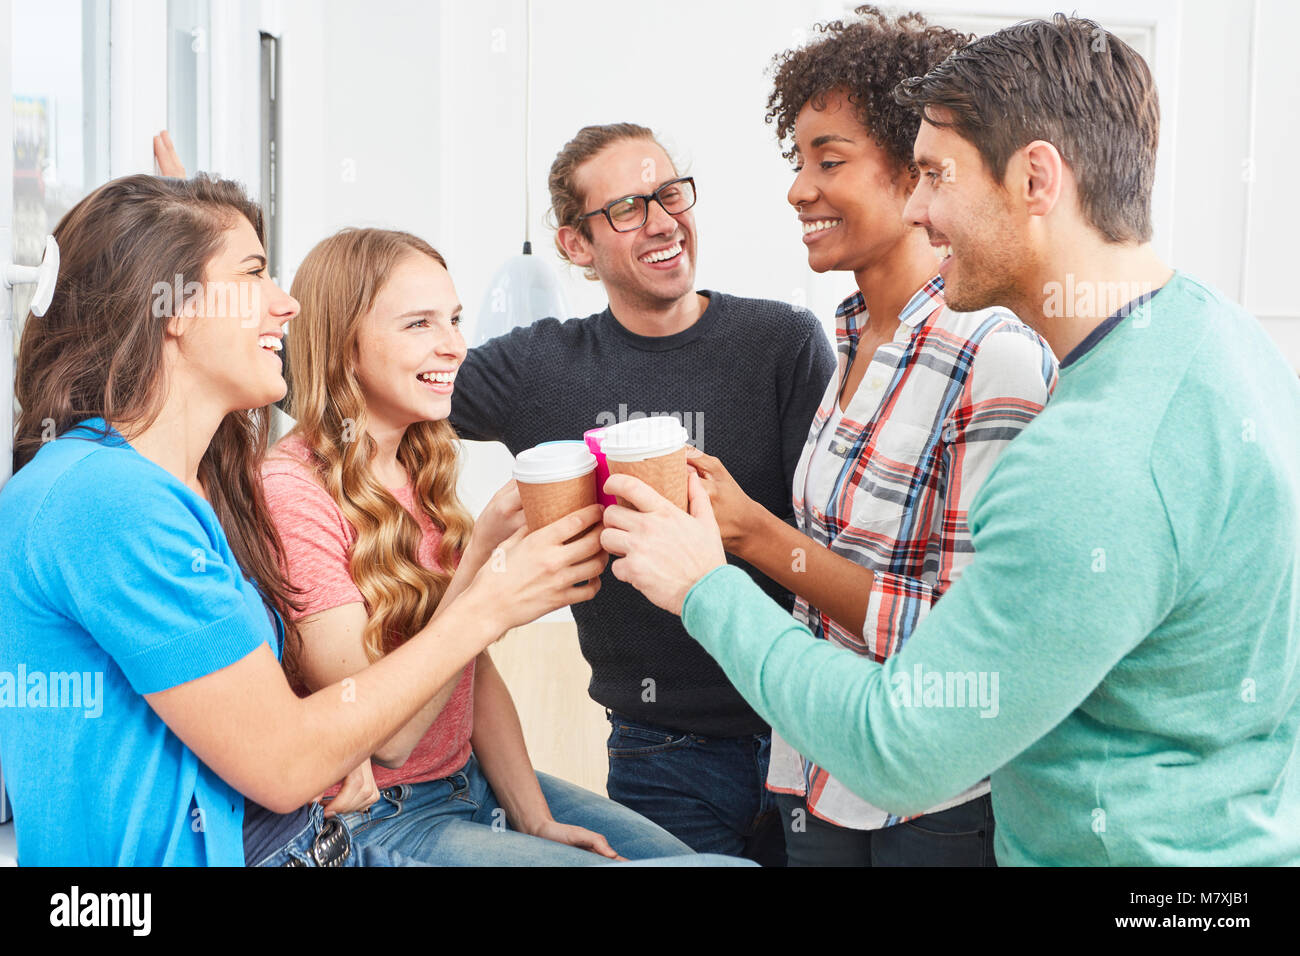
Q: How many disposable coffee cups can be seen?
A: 2